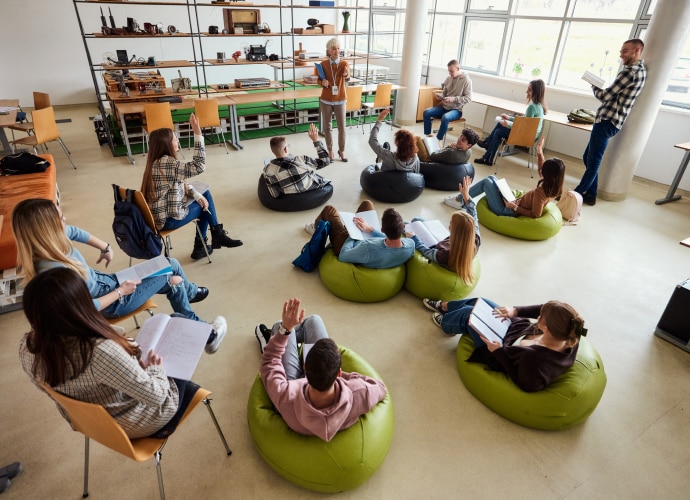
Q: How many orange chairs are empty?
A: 6